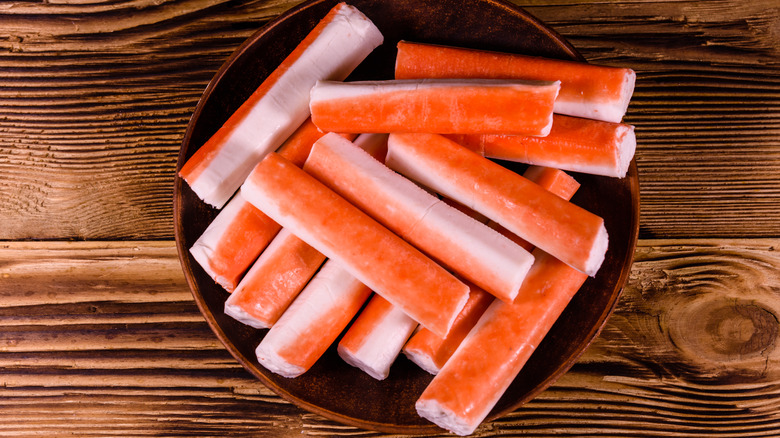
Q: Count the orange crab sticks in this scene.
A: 13